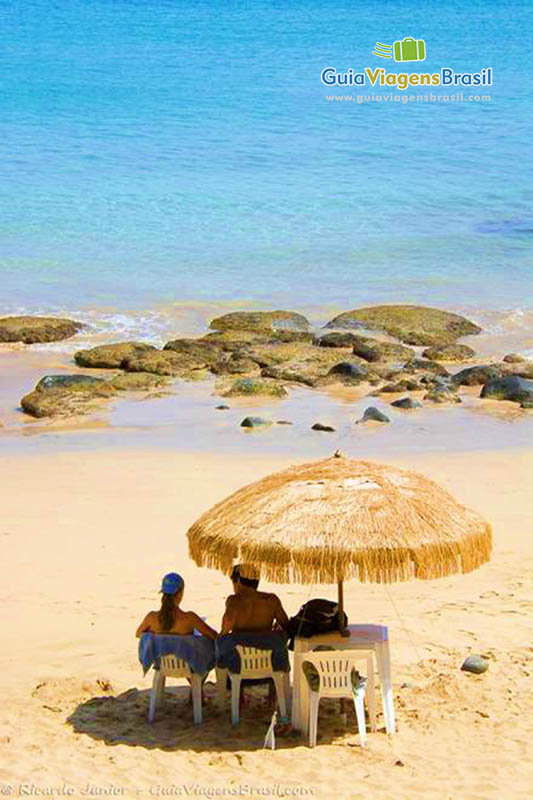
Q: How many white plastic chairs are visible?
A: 3